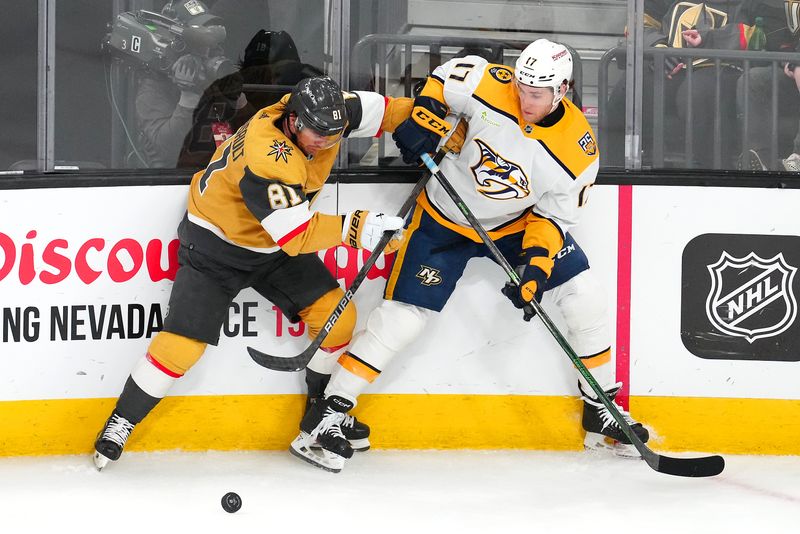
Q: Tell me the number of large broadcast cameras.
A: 1